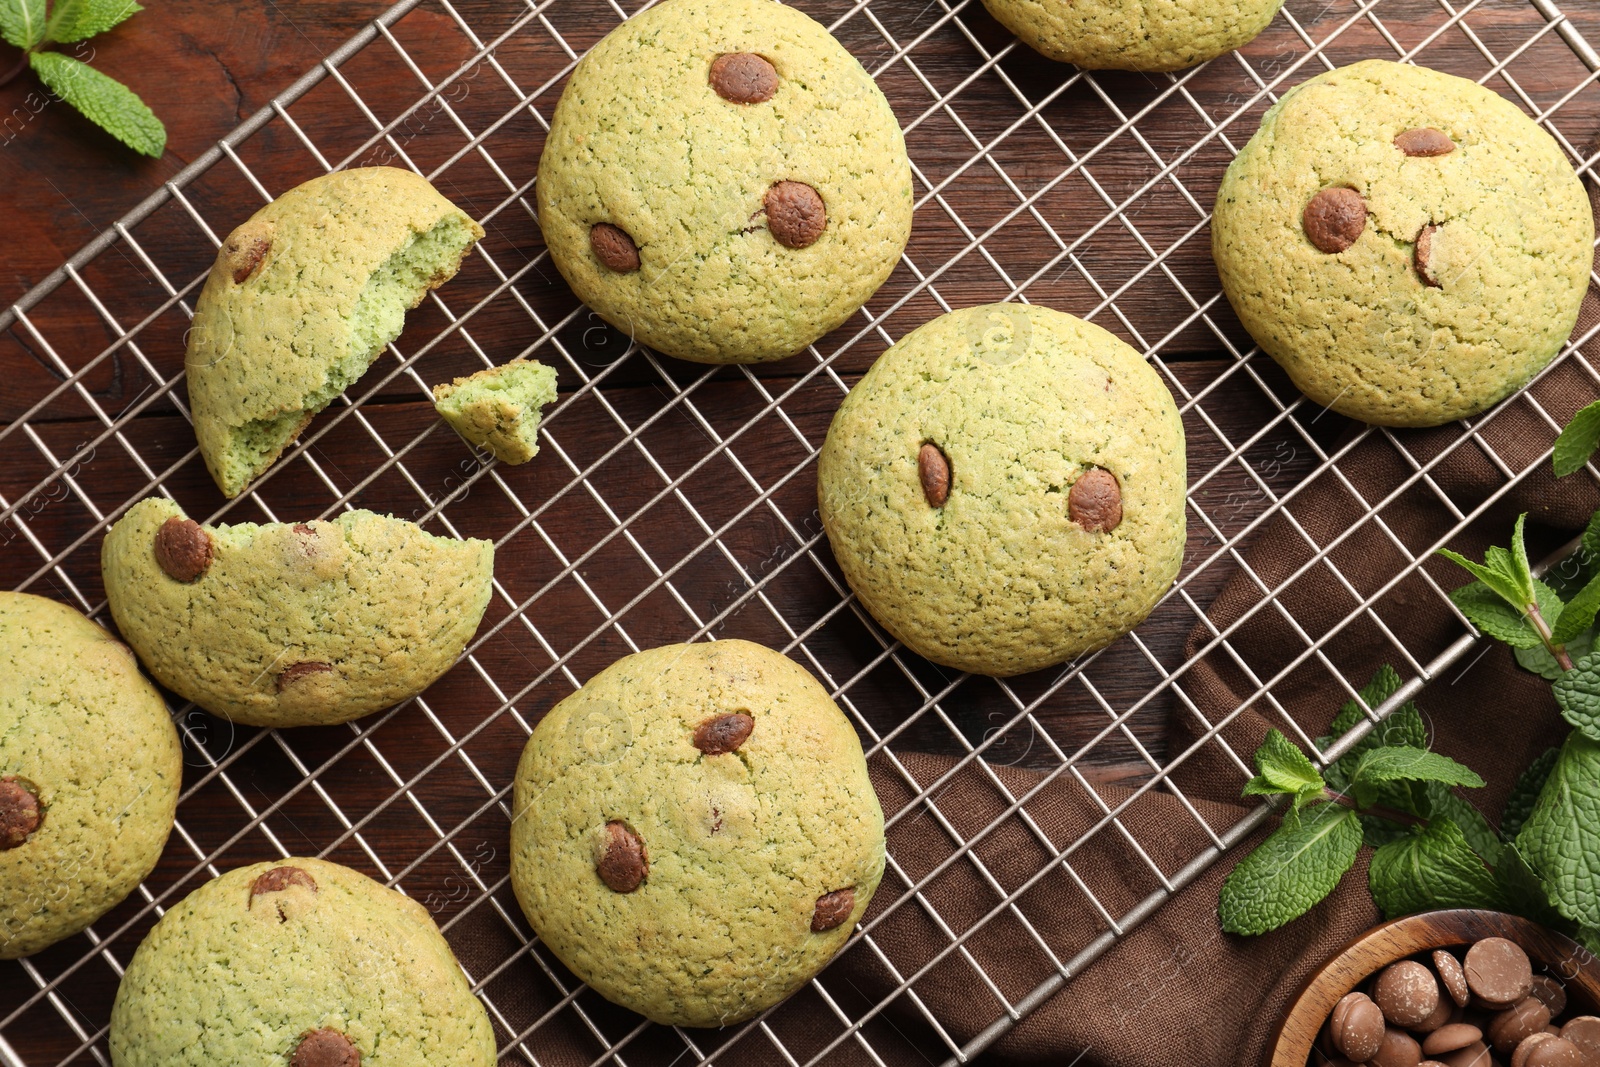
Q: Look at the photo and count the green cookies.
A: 8